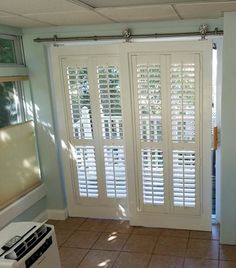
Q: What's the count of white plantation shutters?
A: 4